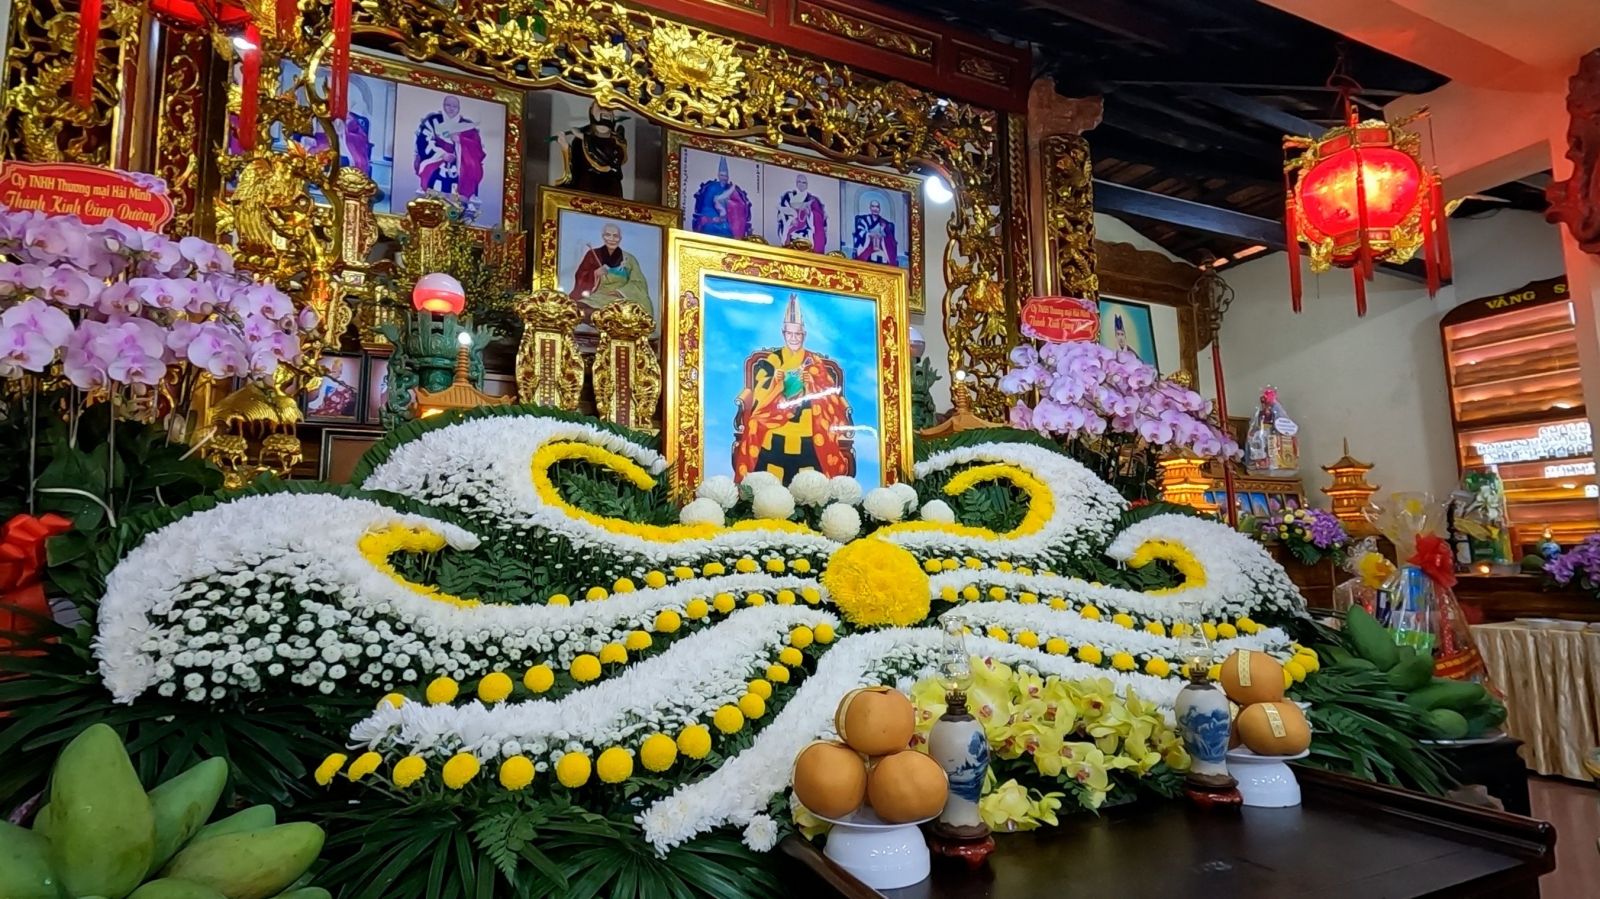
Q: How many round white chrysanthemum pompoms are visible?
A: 10